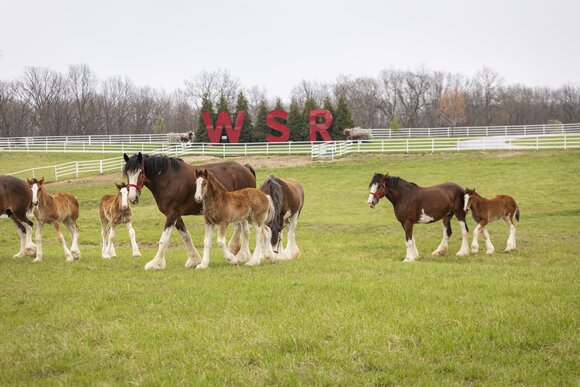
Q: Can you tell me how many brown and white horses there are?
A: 8